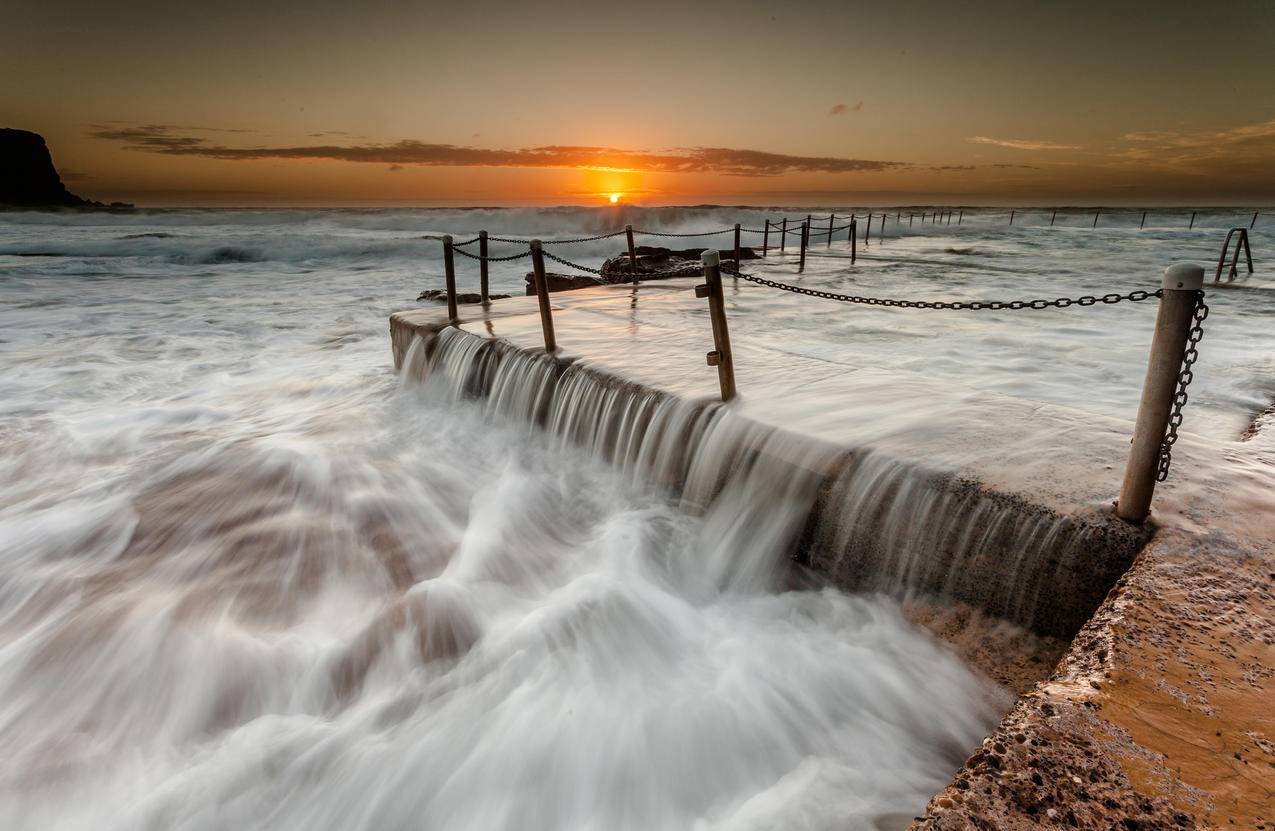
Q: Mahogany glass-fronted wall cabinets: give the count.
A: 0